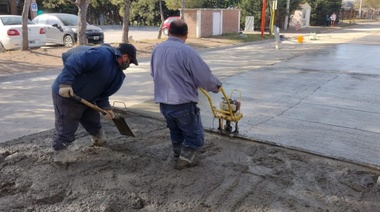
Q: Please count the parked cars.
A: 3